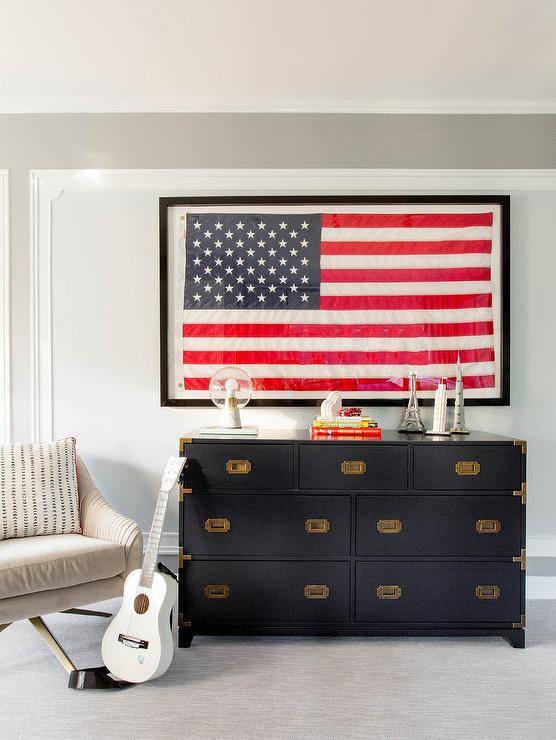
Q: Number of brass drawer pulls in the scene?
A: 11